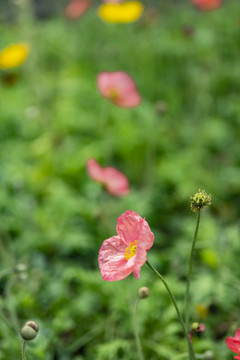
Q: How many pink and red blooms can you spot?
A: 6